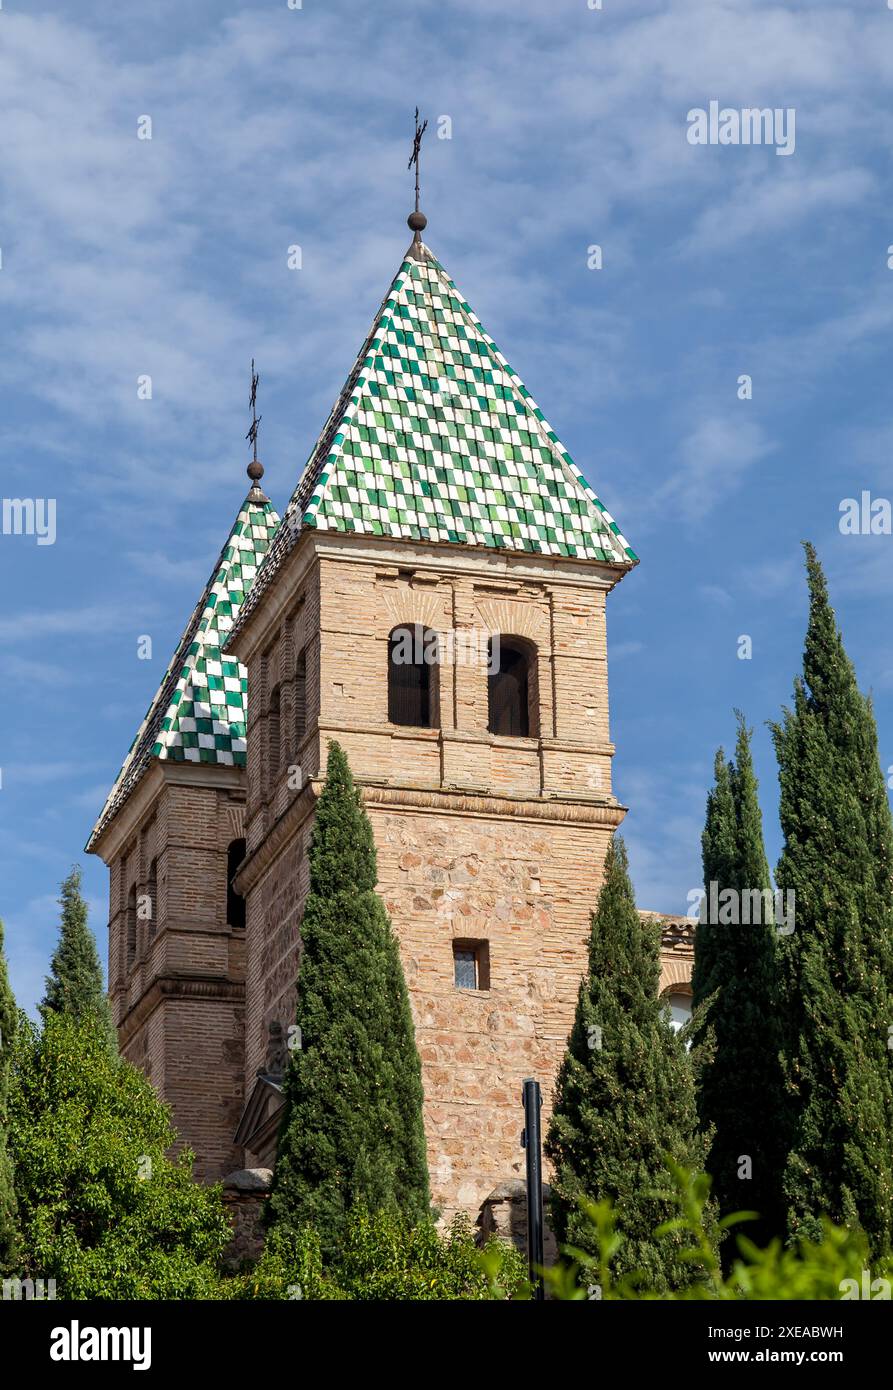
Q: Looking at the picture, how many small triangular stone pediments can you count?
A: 1